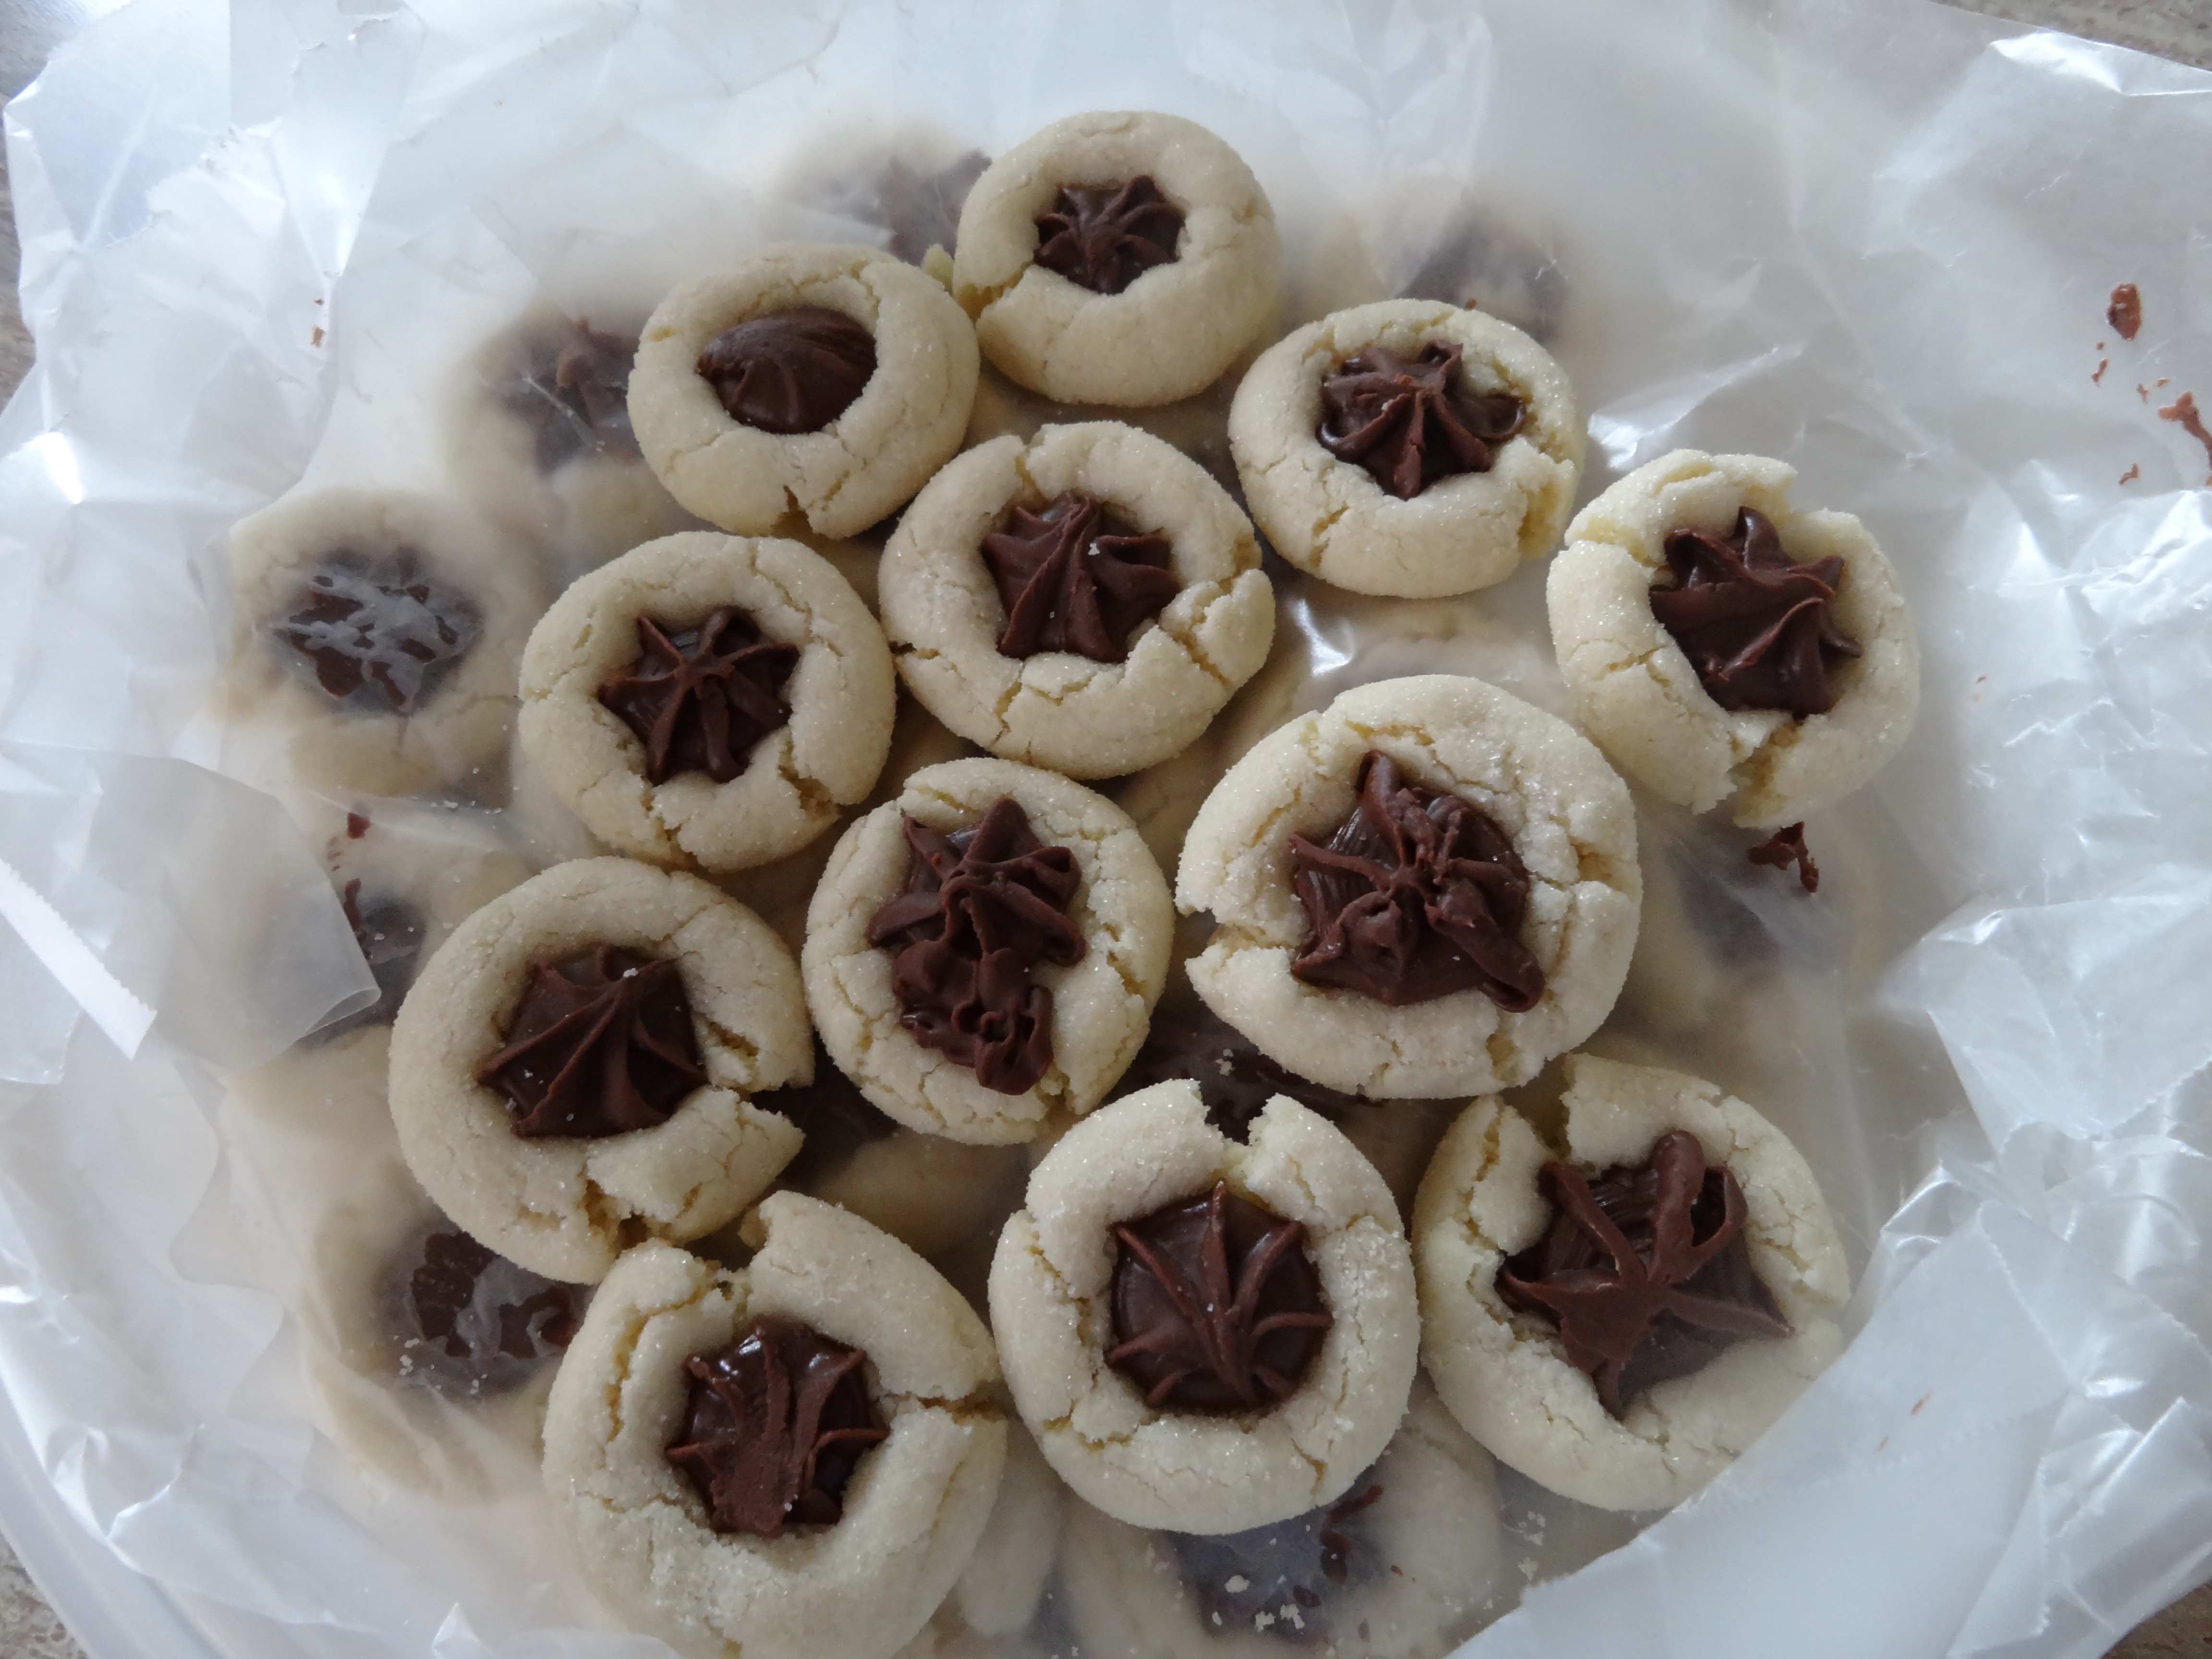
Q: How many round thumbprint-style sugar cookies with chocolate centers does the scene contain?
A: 12